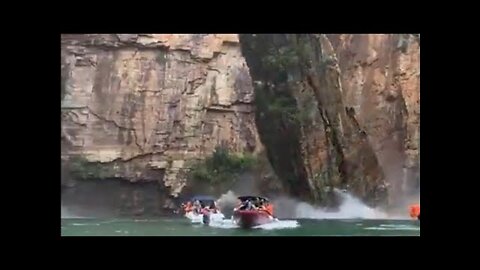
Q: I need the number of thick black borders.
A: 4